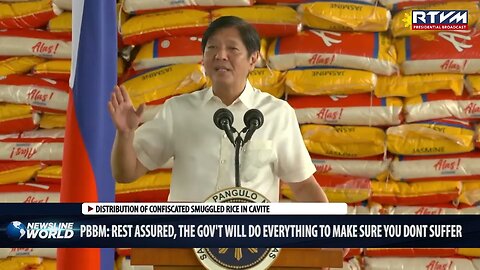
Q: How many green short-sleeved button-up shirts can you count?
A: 0